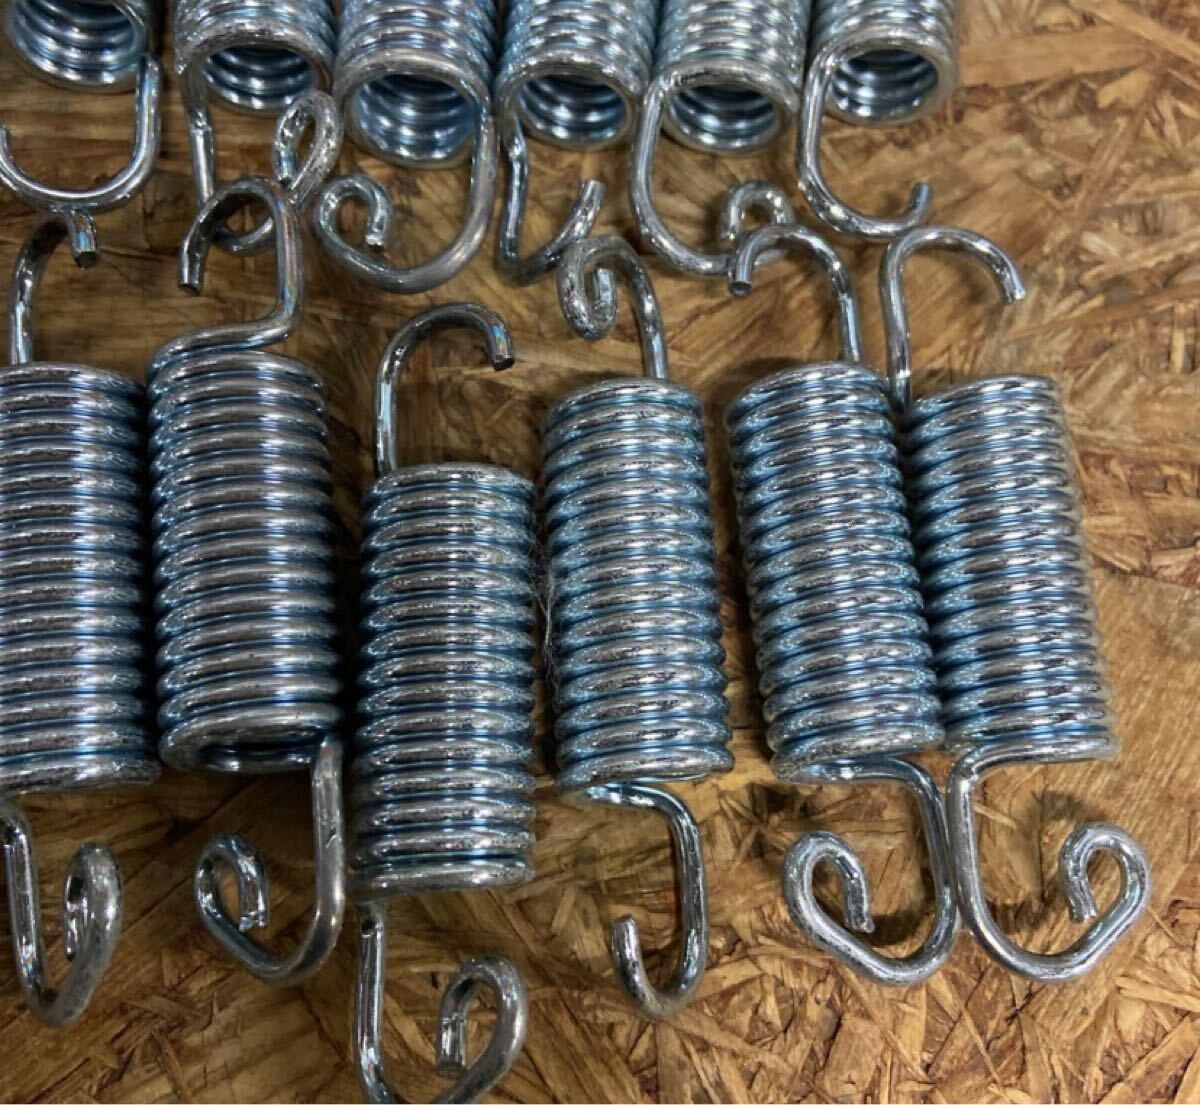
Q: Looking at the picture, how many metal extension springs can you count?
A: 12